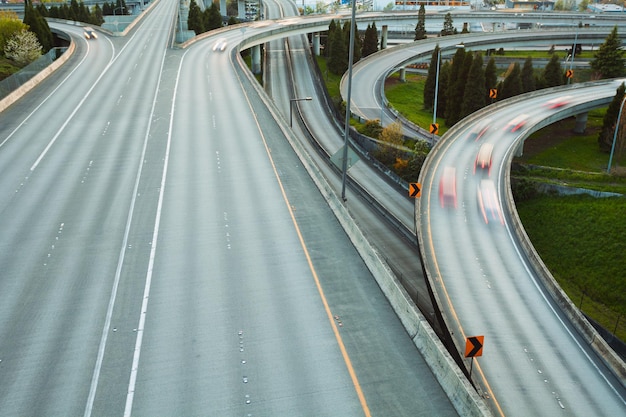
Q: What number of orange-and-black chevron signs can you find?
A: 5